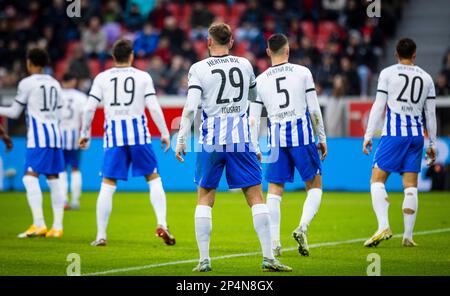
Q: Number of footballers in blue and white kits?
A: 6